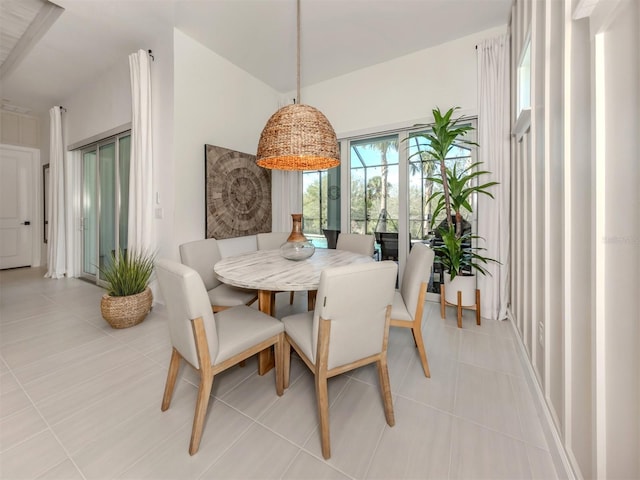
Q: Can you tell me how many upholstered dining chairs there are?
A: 6